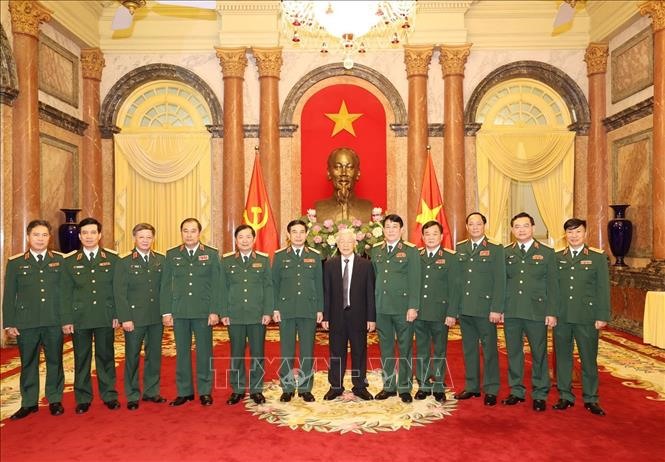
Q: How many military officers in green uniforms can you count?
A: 11